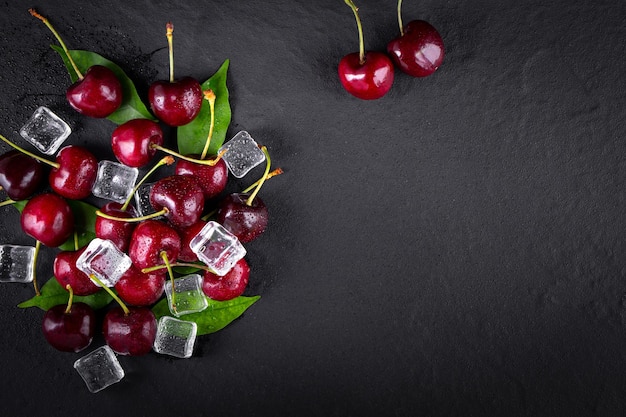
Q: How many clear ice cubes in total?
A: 10